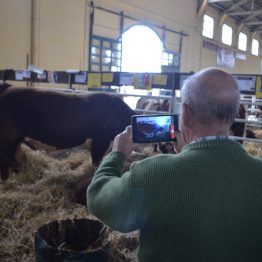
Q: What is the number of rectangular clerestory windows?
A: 4